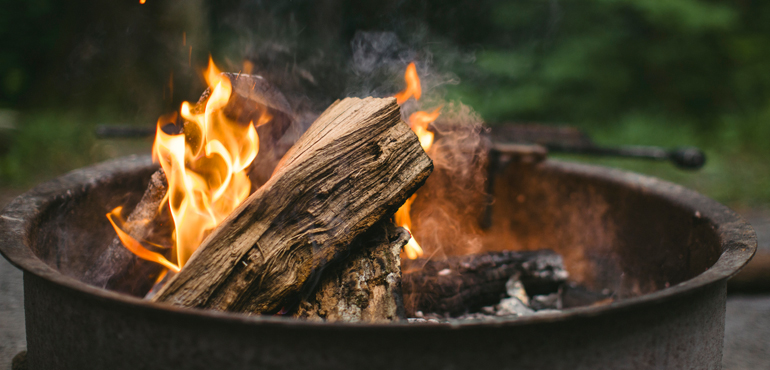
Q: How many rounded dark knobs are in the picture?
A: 1